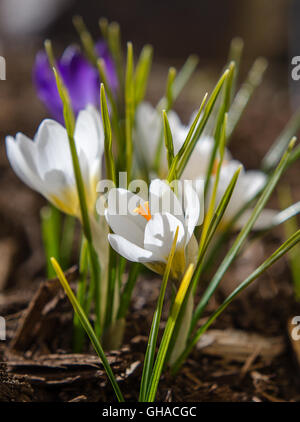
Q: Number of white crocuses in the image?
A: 4